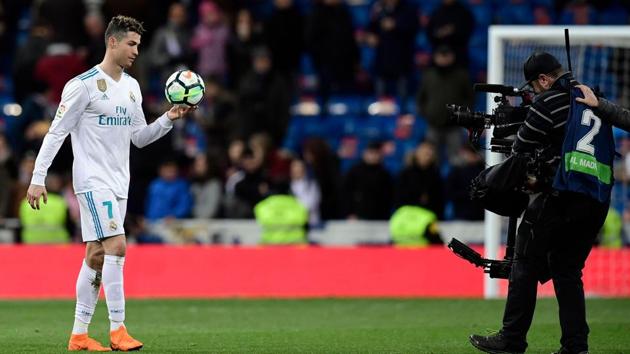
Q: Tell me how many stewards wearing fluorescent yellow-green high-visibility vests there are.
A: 4